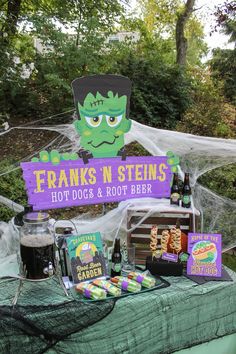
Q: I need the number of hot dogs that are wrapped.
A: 4